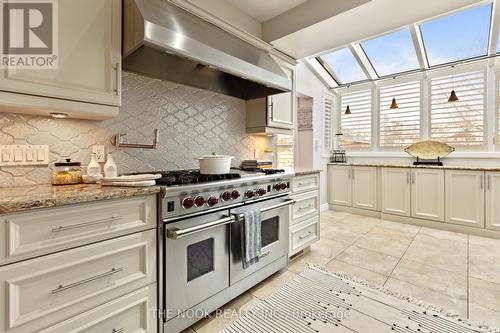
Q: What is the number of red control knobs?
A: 9